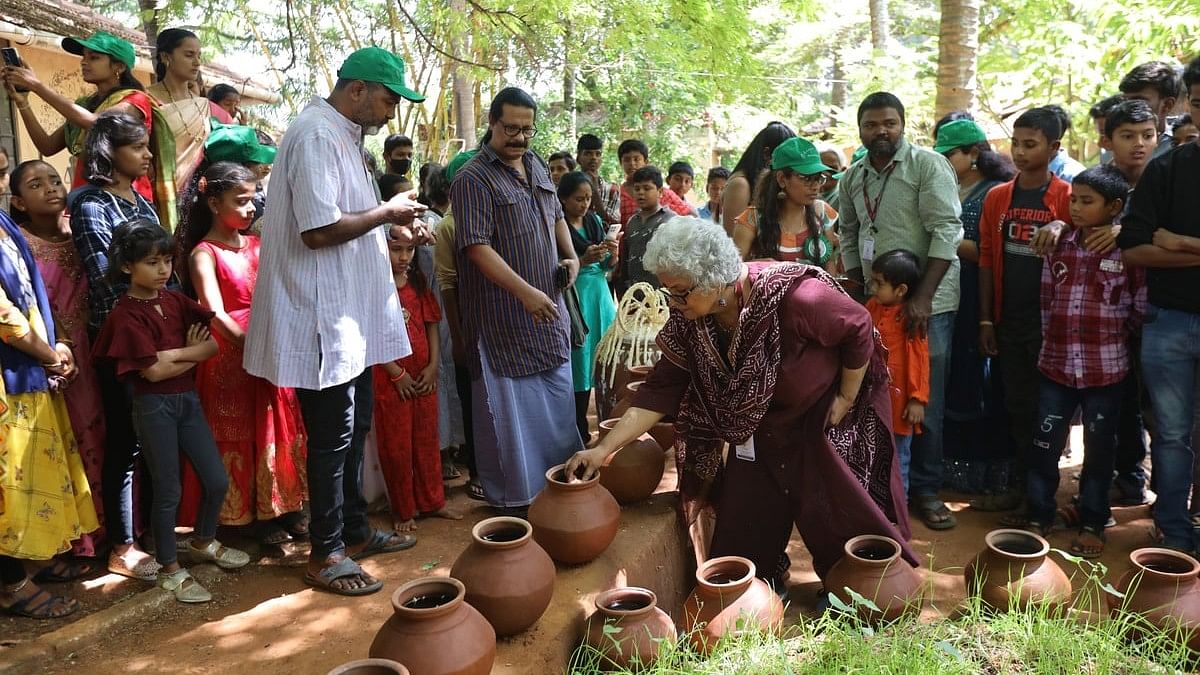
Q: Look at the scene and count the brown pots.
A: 12